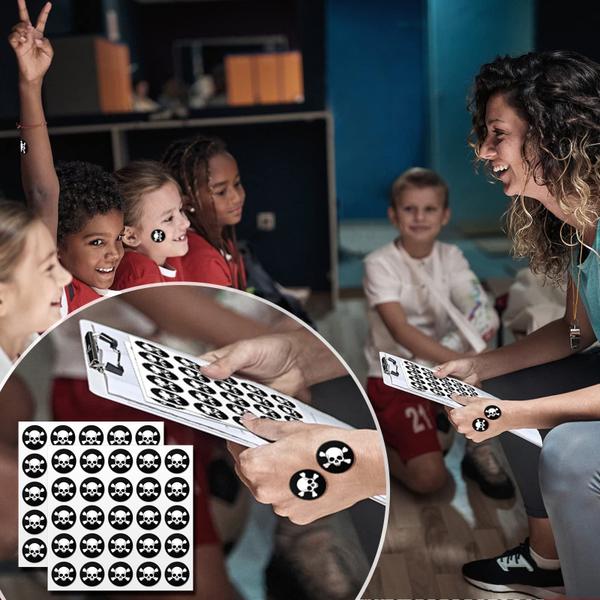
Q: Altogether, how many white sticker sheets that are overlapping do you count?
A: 2